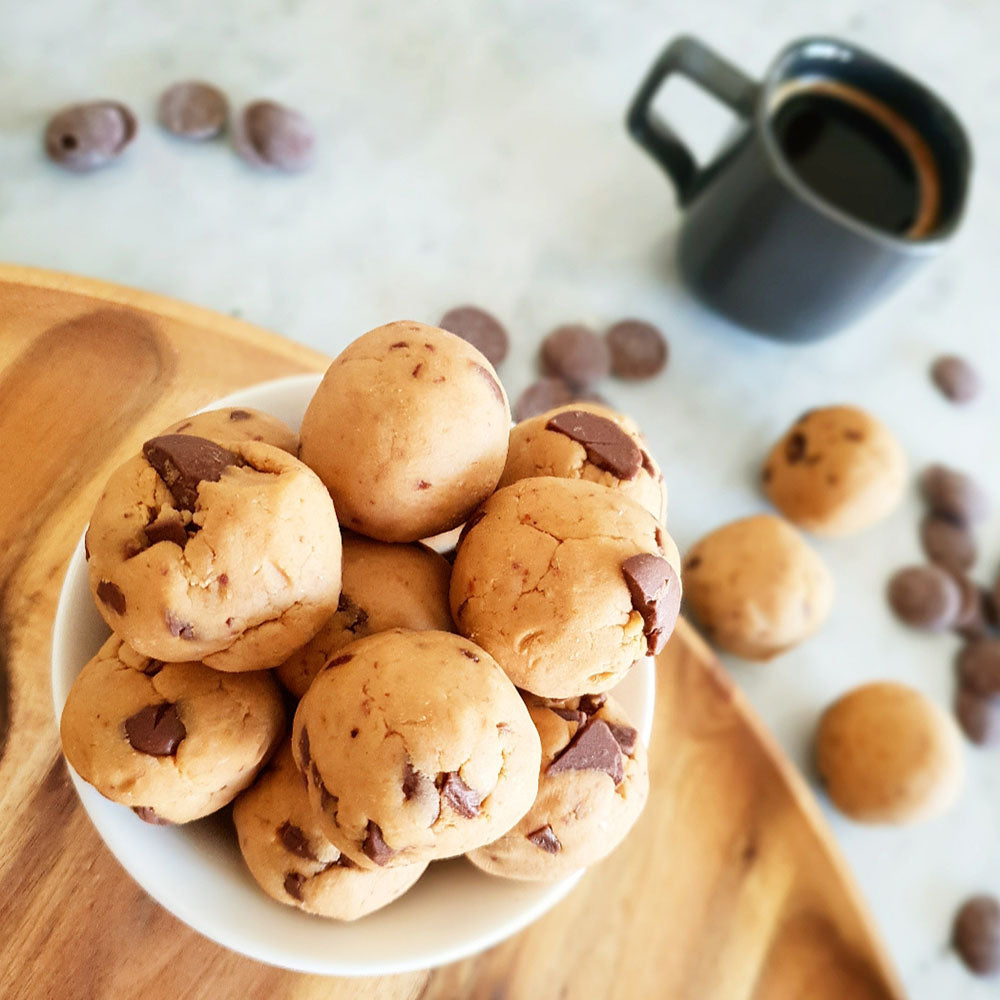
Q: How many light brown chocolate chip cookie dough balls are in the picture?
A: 13